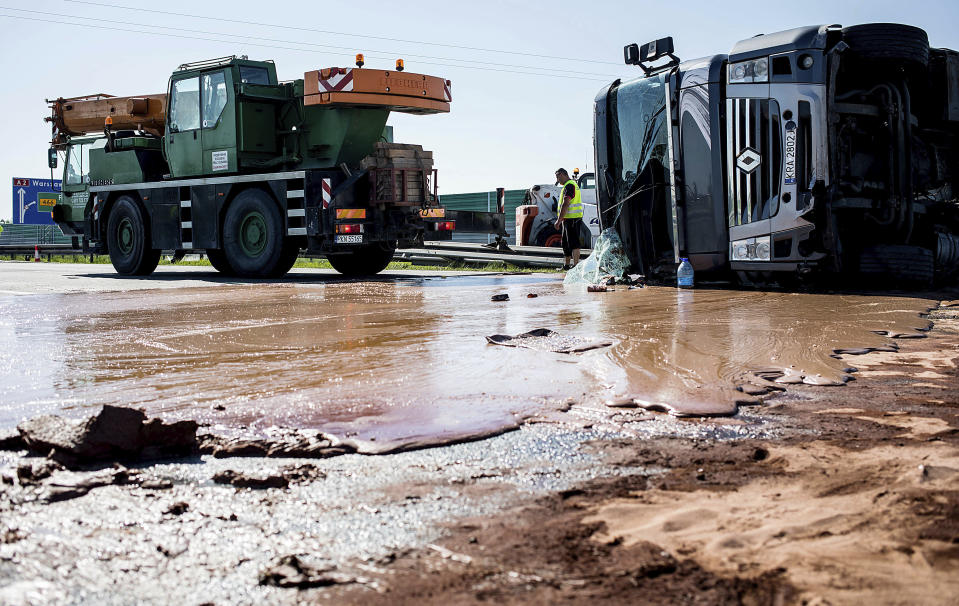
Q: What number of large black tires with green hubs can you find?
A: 2